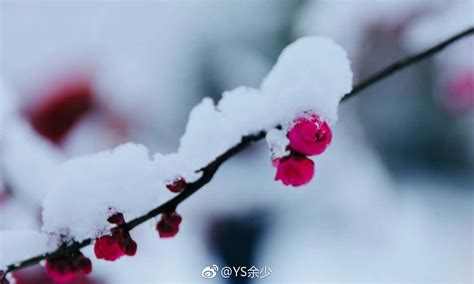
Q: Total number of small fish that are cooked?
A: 0